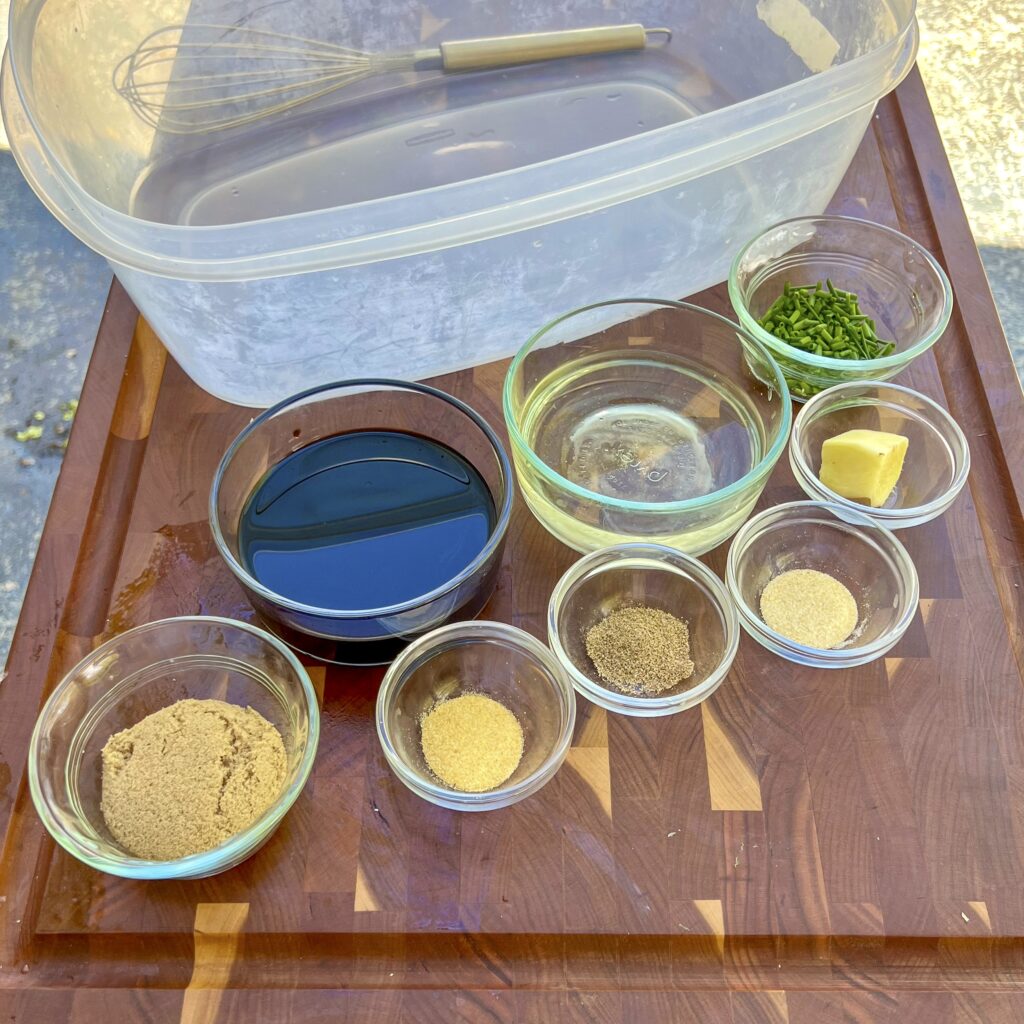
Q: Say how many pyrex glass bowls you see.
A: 8